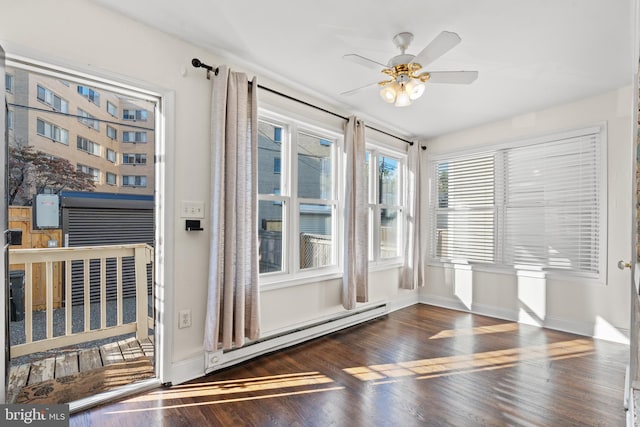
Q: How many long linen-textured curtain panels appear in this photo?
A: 3